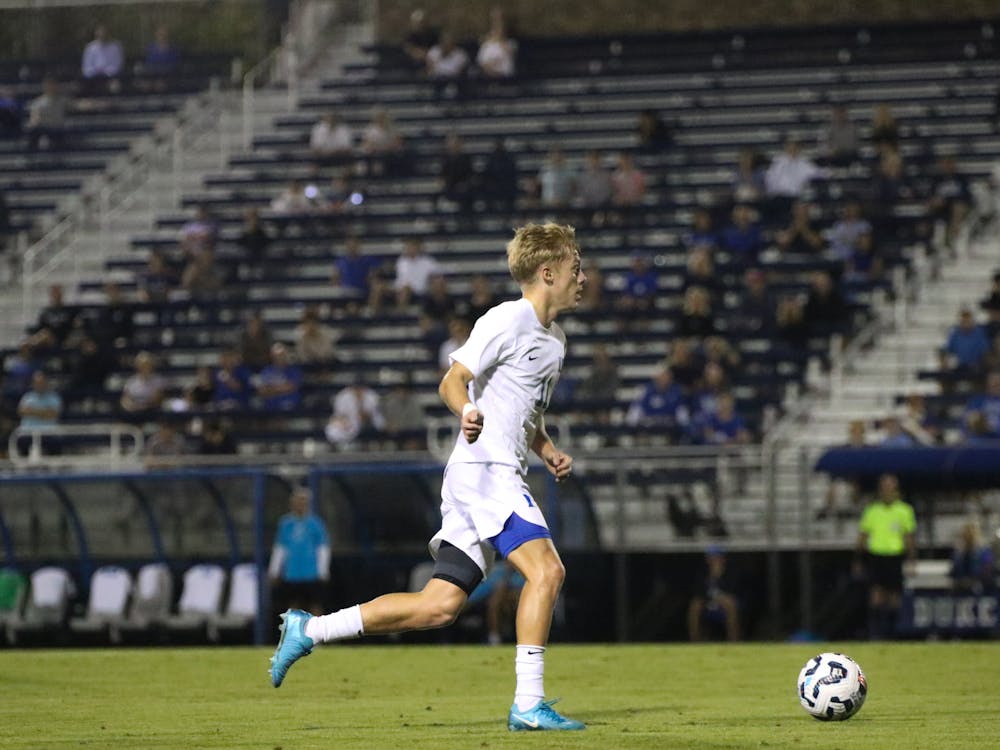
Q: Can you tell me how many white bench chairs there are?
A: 5